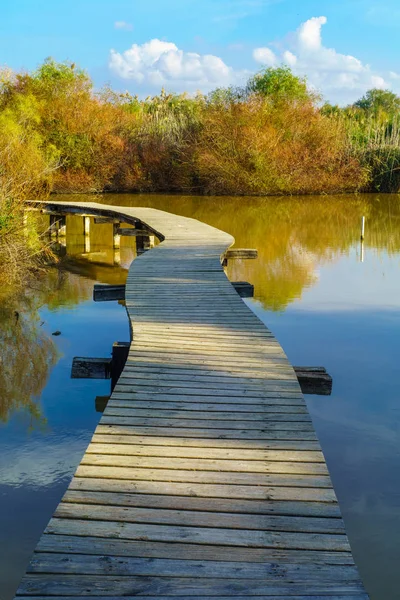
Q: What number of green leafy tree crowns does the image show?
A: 3